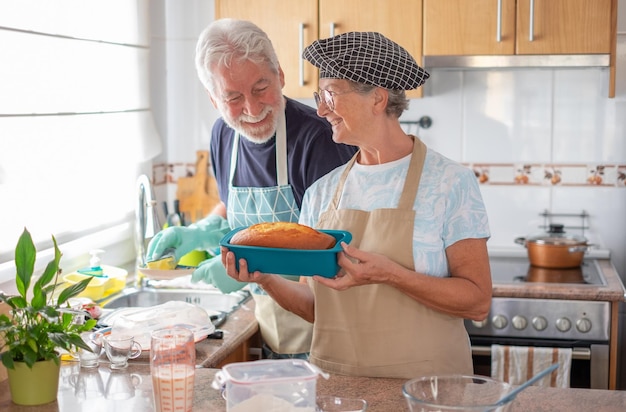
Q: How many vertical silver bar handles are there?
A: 4